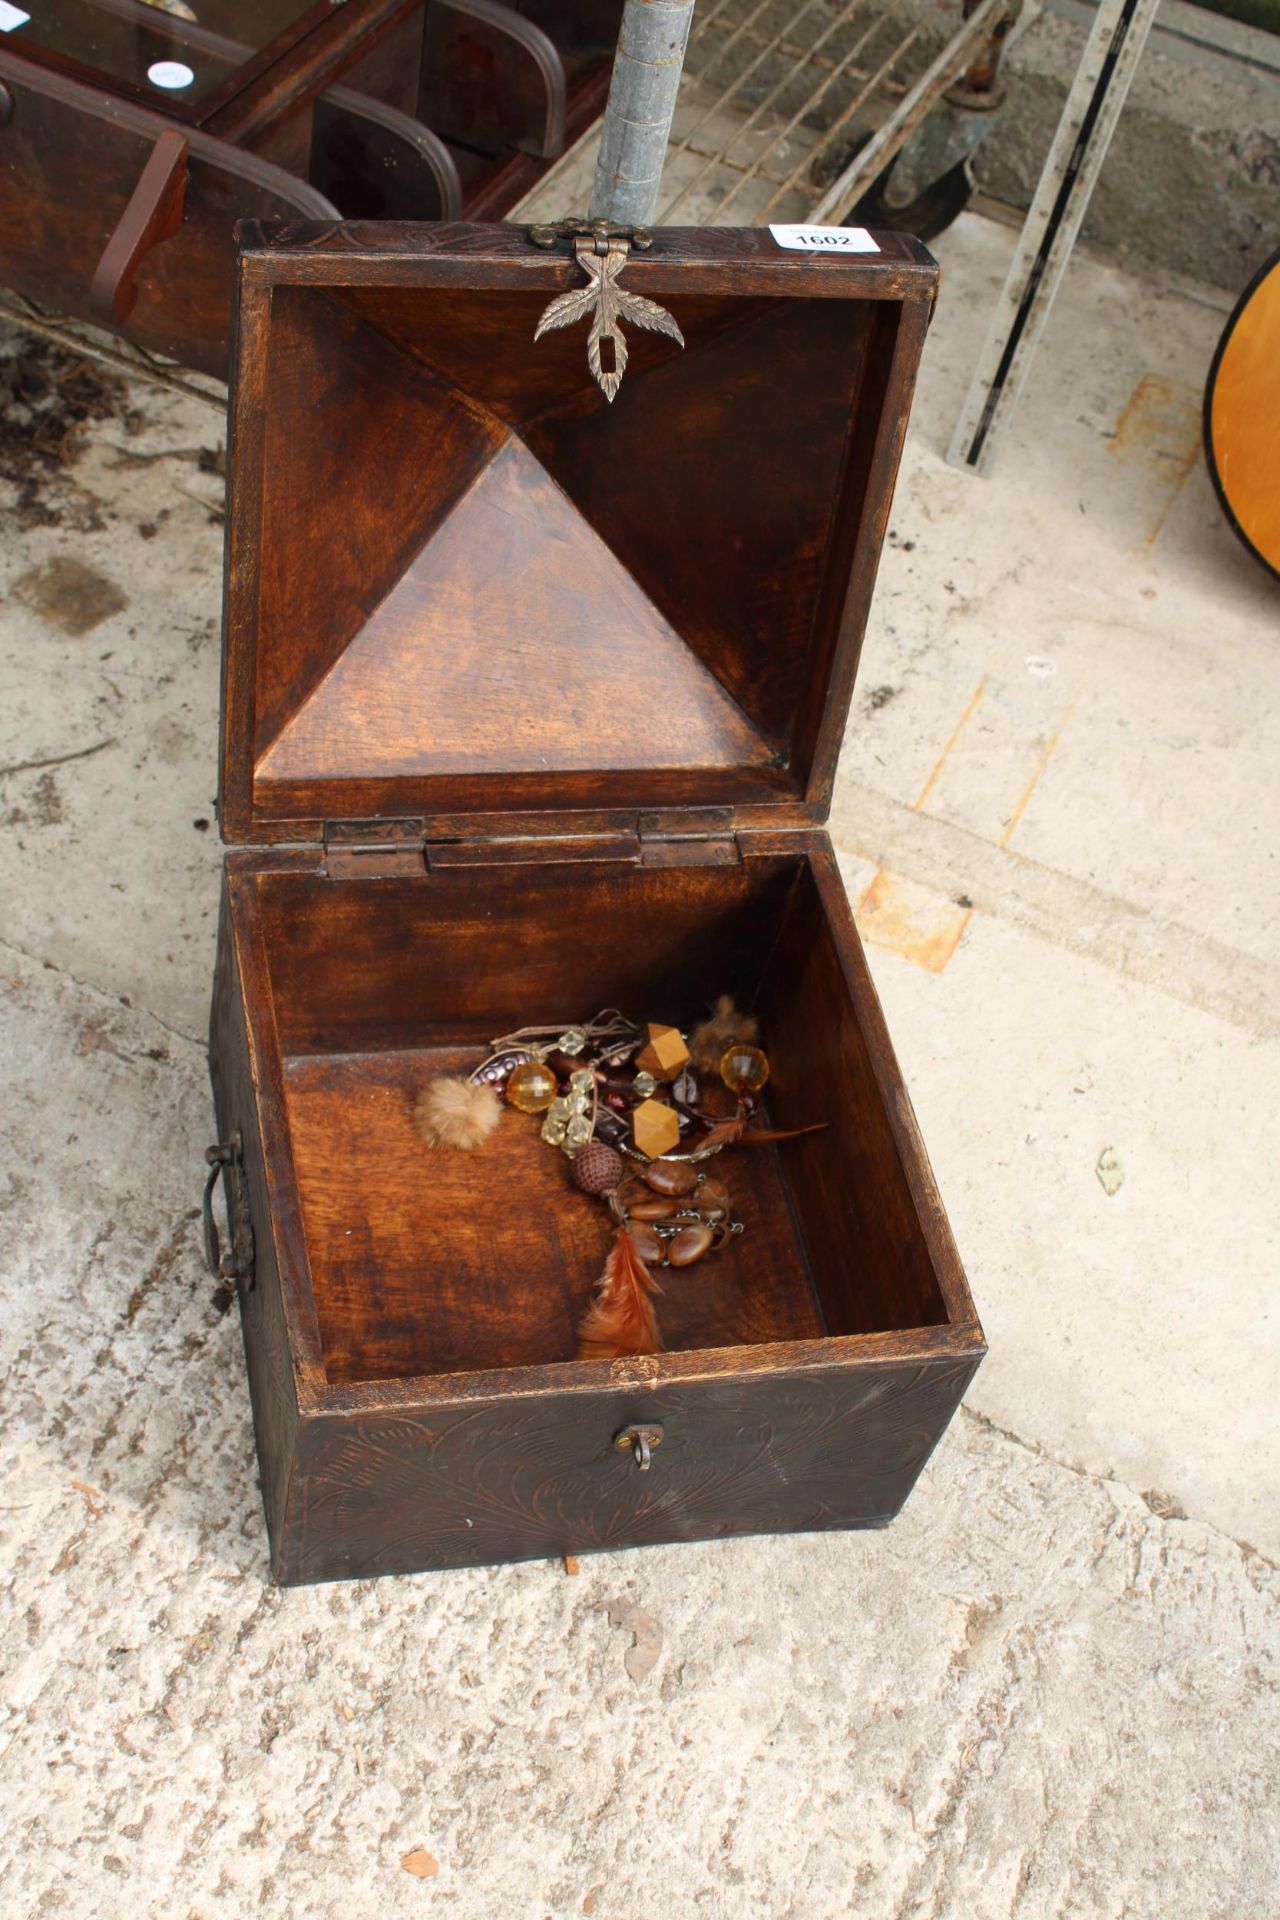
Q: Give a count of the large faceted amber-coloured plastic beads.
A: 2